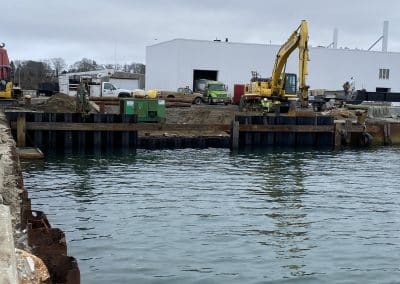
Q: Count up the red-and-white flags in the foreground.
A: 0